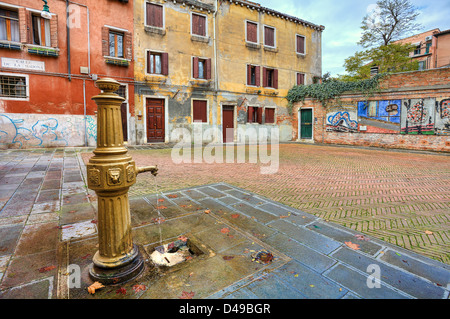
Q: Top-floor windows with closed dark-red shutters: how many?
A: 5